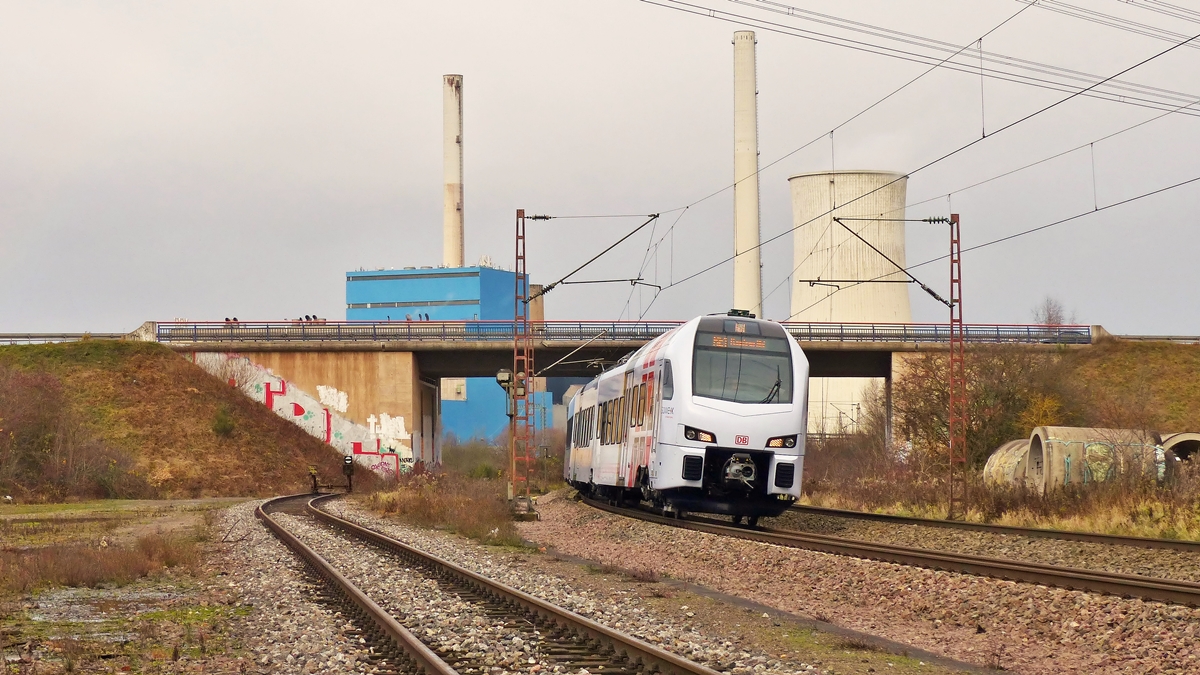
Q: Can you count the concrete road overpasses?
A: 1